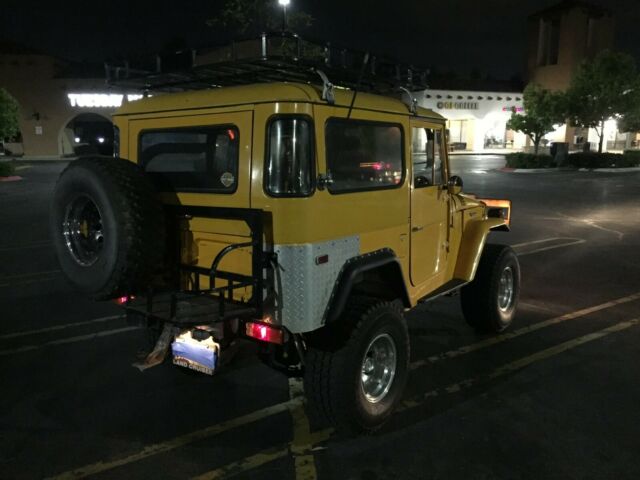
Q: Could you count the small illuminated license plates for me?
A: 1